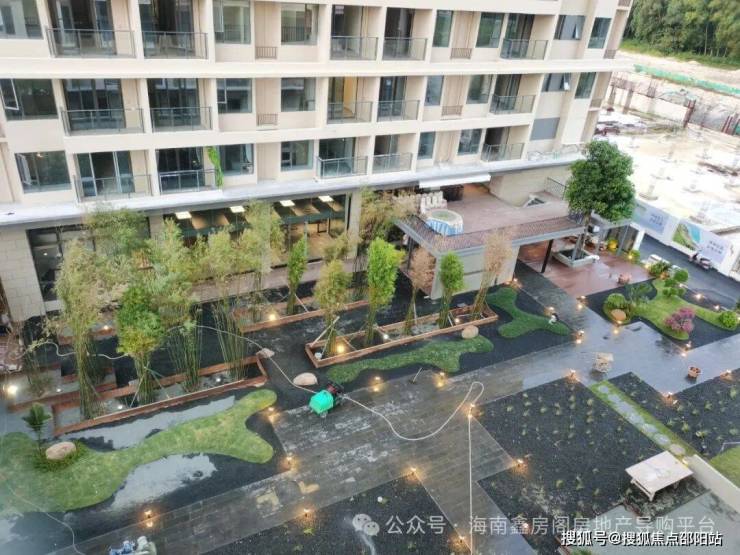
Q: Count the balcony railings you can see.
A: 15